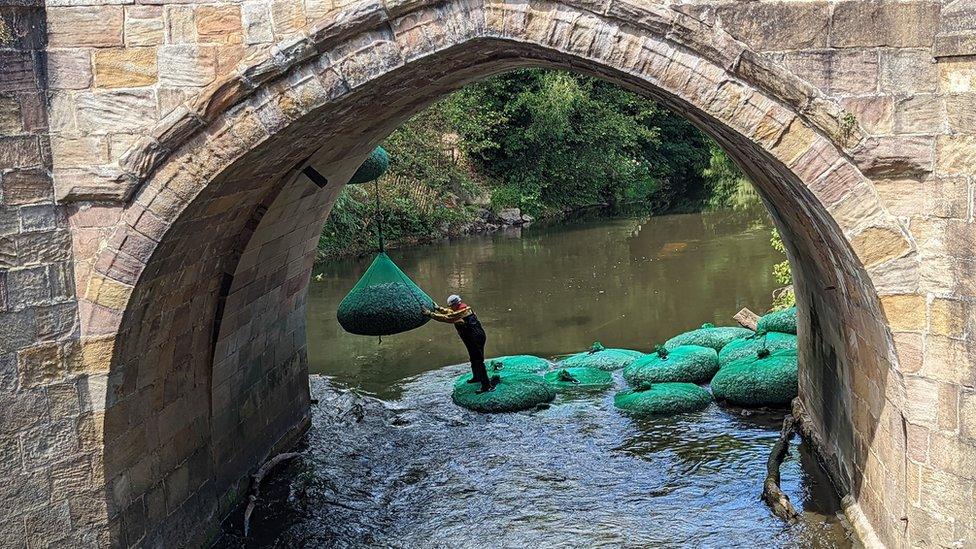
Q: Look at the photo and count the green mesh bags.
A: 12